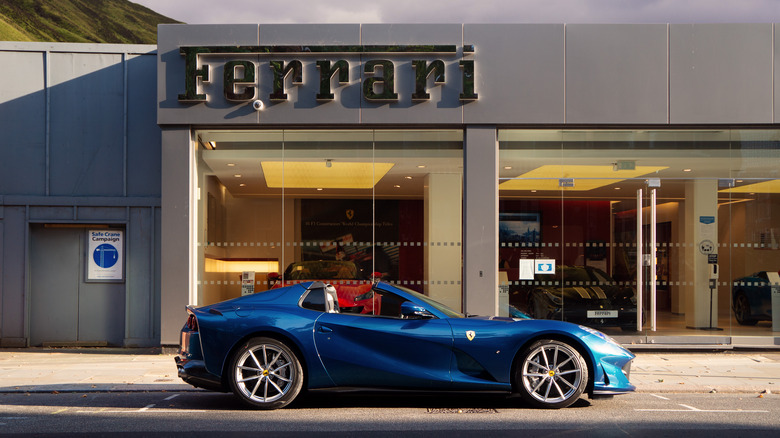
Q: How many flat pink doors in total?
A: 0